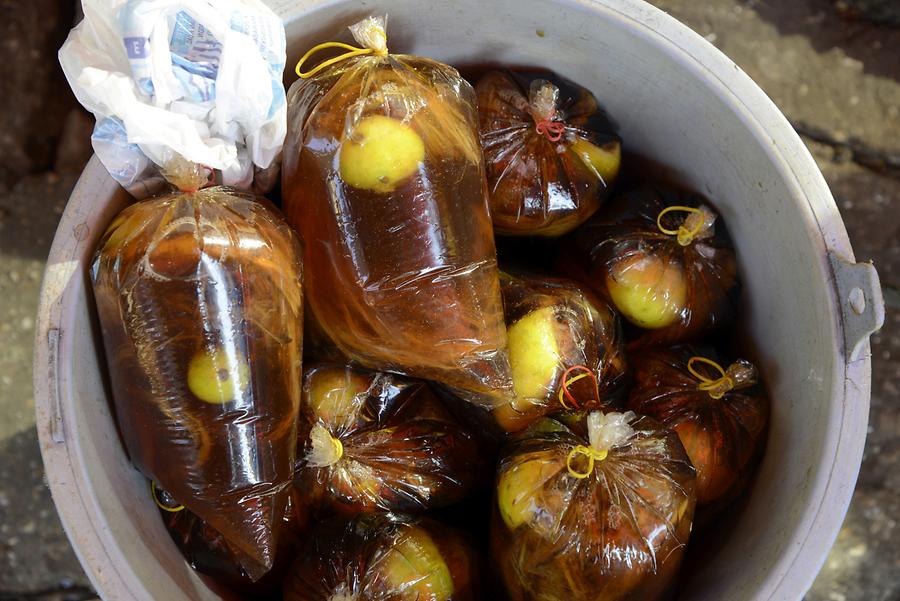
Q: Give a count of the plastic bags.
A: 11